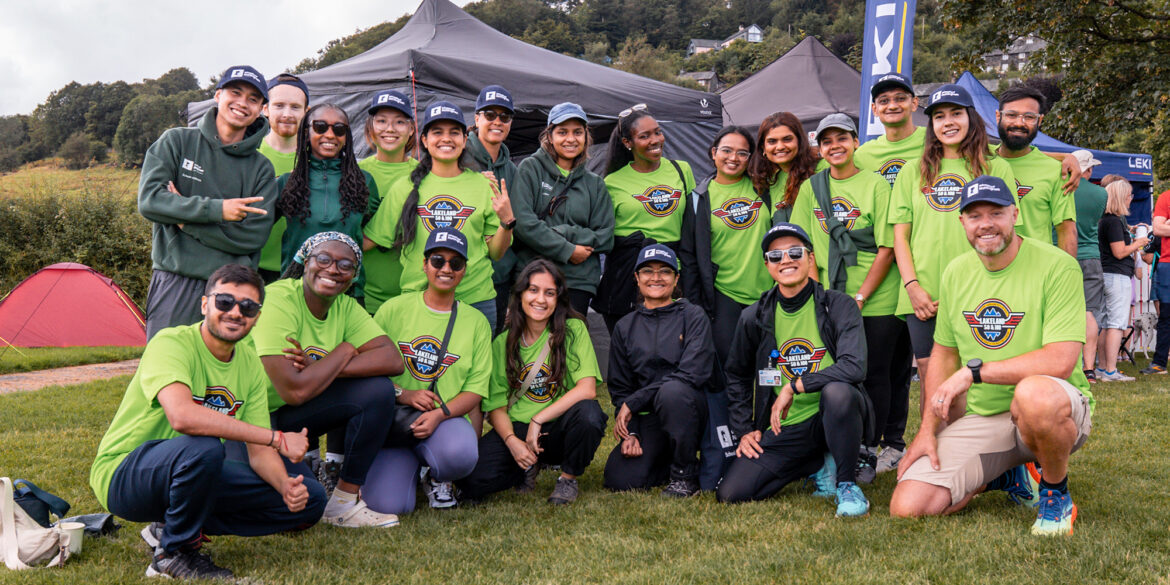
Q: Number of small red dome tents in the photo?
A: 1